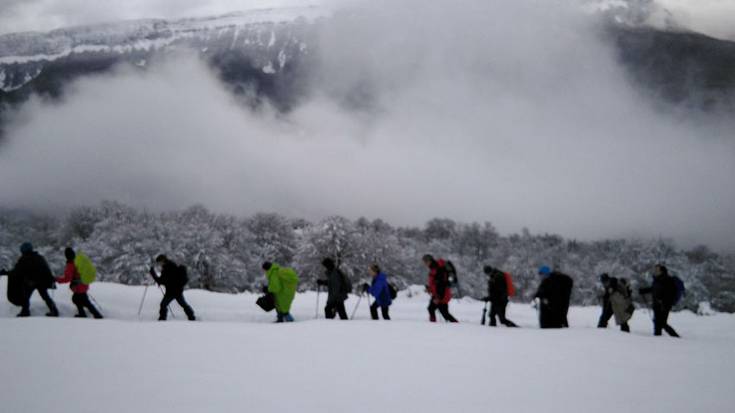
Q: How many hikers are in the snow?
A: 11